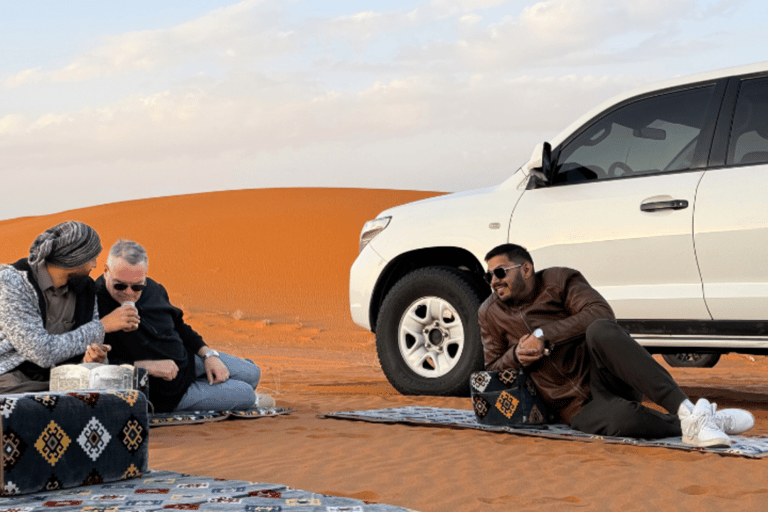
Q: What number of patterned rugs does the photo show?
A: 3